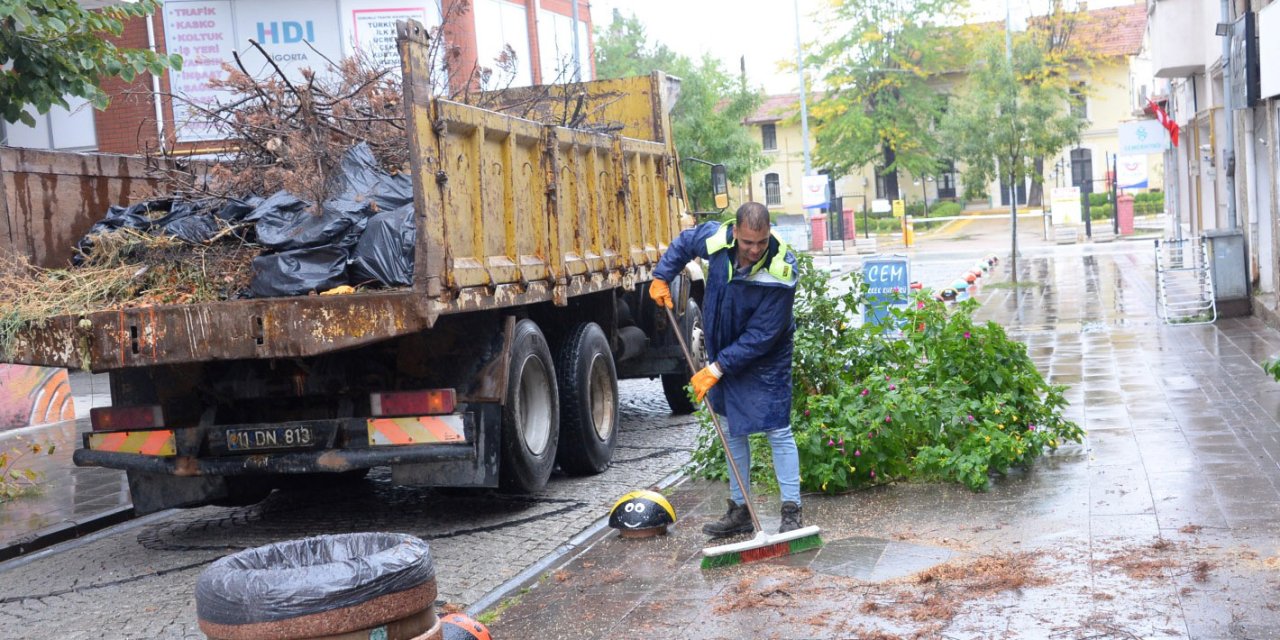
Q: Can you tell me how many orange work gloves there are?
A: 2